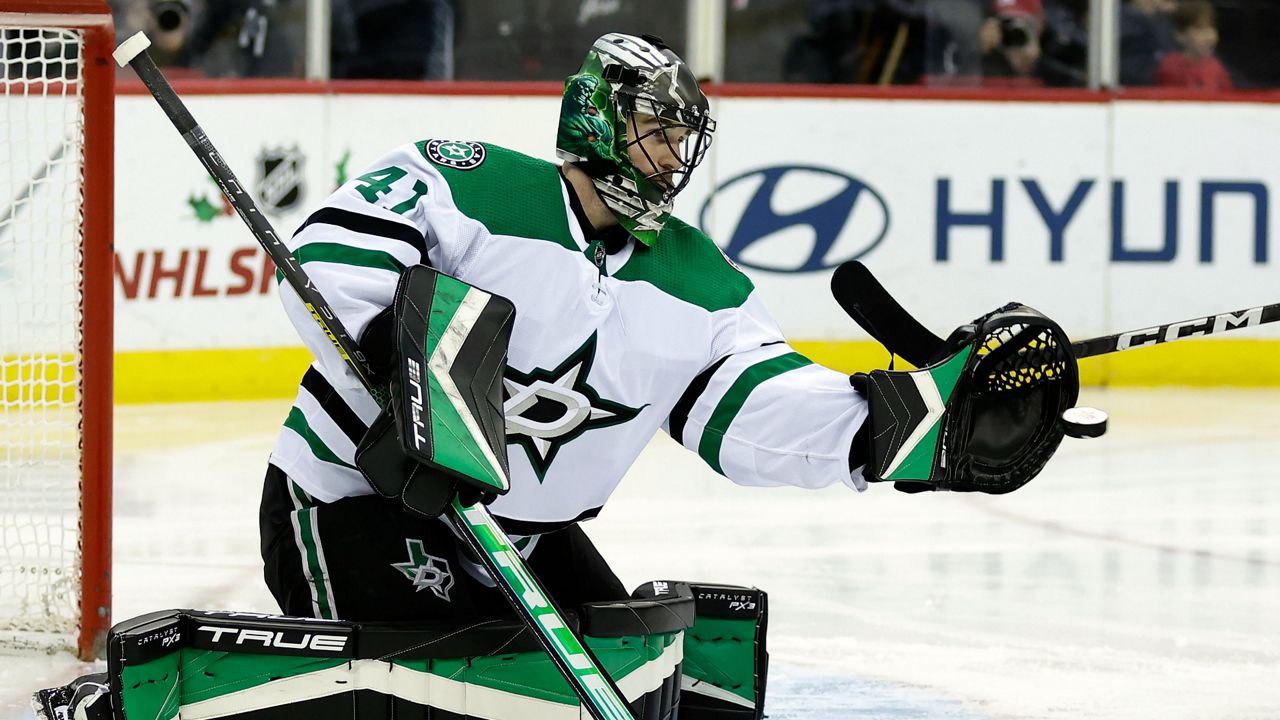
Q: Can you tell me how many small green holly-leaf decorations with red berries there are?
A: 2